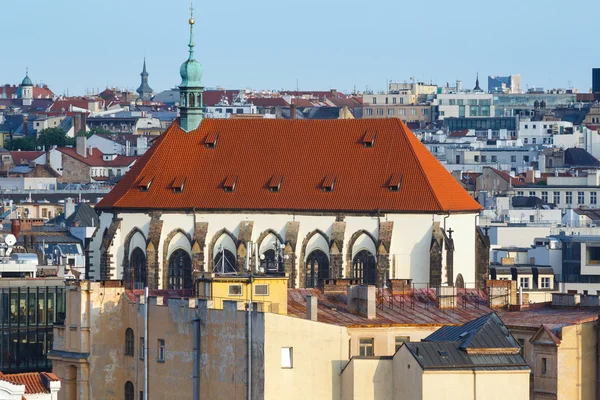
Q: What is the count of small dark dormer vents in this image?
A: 8